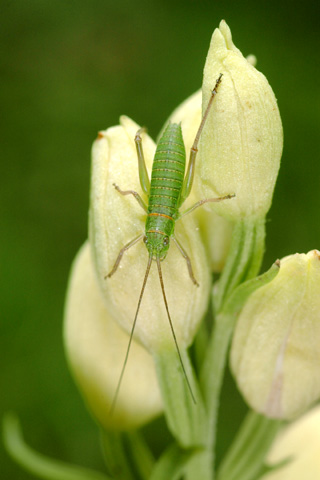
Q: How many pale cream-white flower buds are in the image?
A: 6